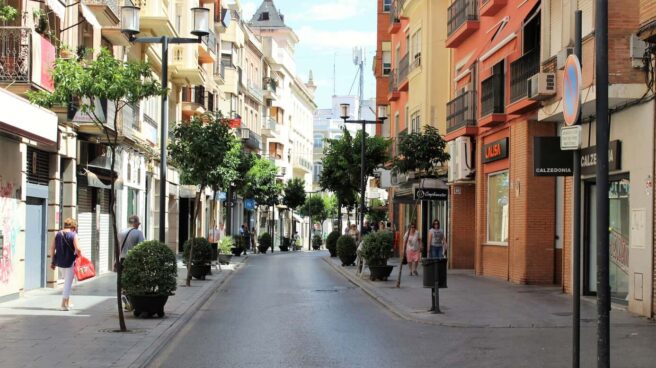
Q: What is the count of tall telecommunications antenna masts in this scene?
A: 1